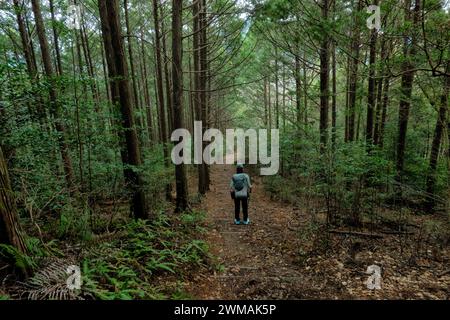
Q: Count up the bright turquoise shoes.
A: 2